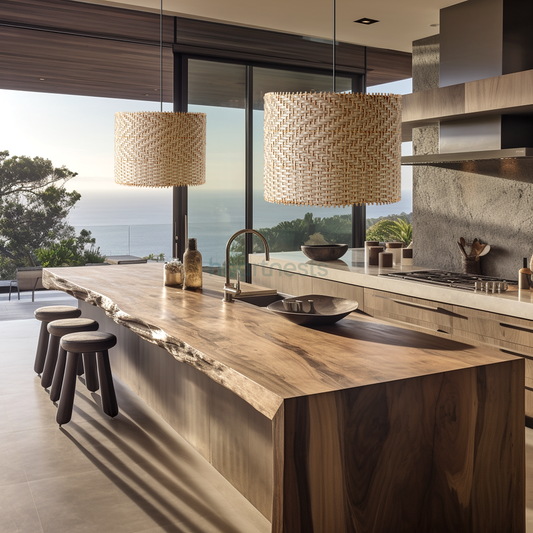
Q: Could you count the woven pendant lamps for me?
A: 2